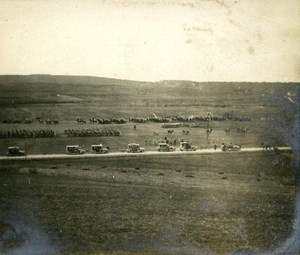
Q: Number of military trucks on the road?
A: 7